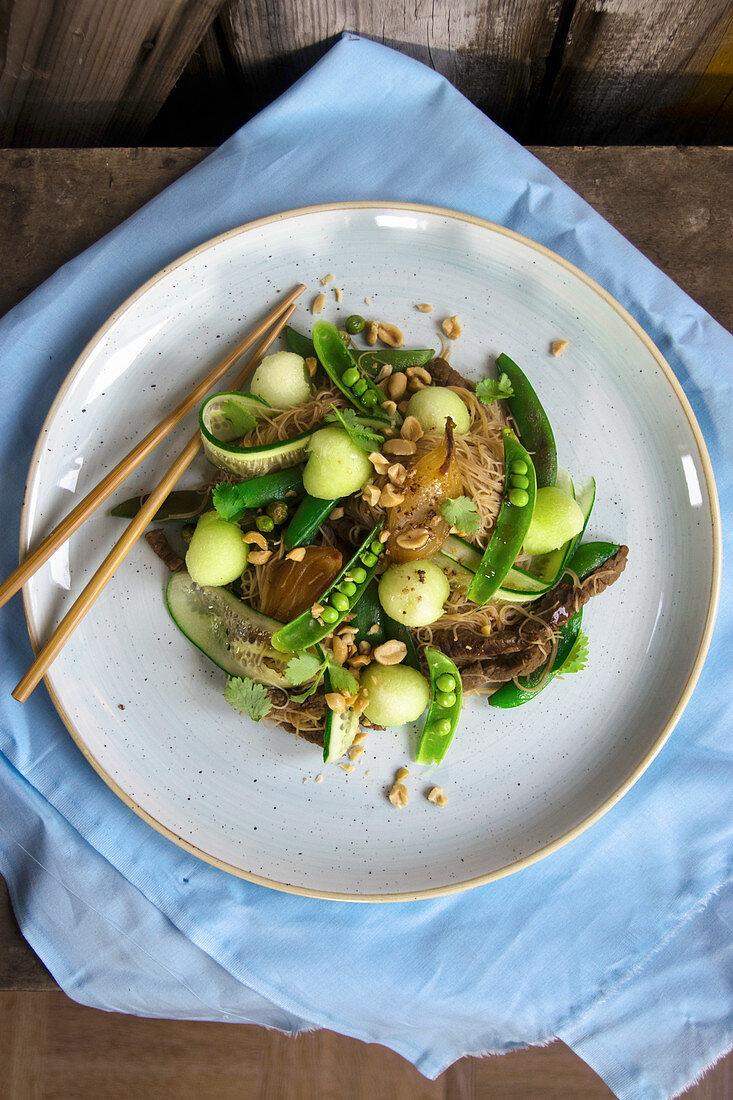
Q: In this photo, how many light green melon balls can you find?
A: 7